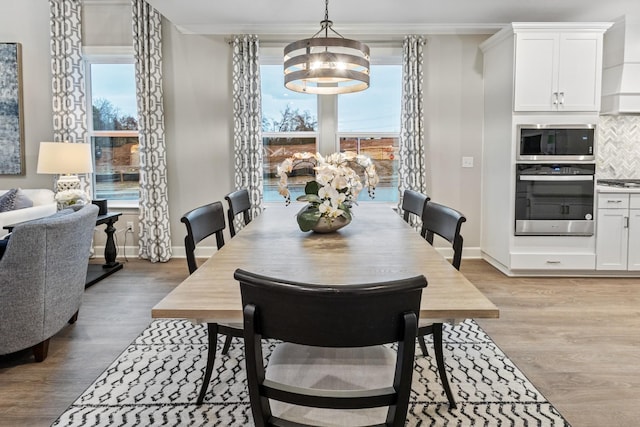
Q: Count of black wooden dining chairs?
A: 5